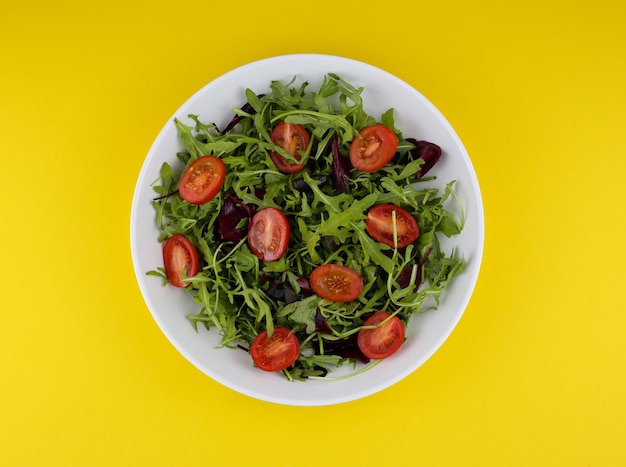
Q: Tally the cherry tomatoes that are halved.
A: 9